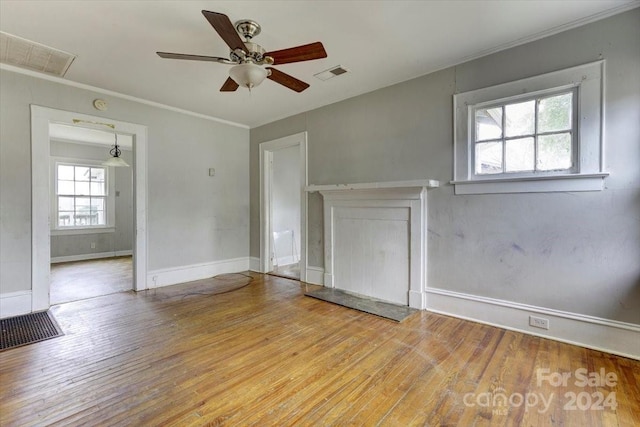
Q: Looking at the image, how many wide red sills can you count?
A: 0